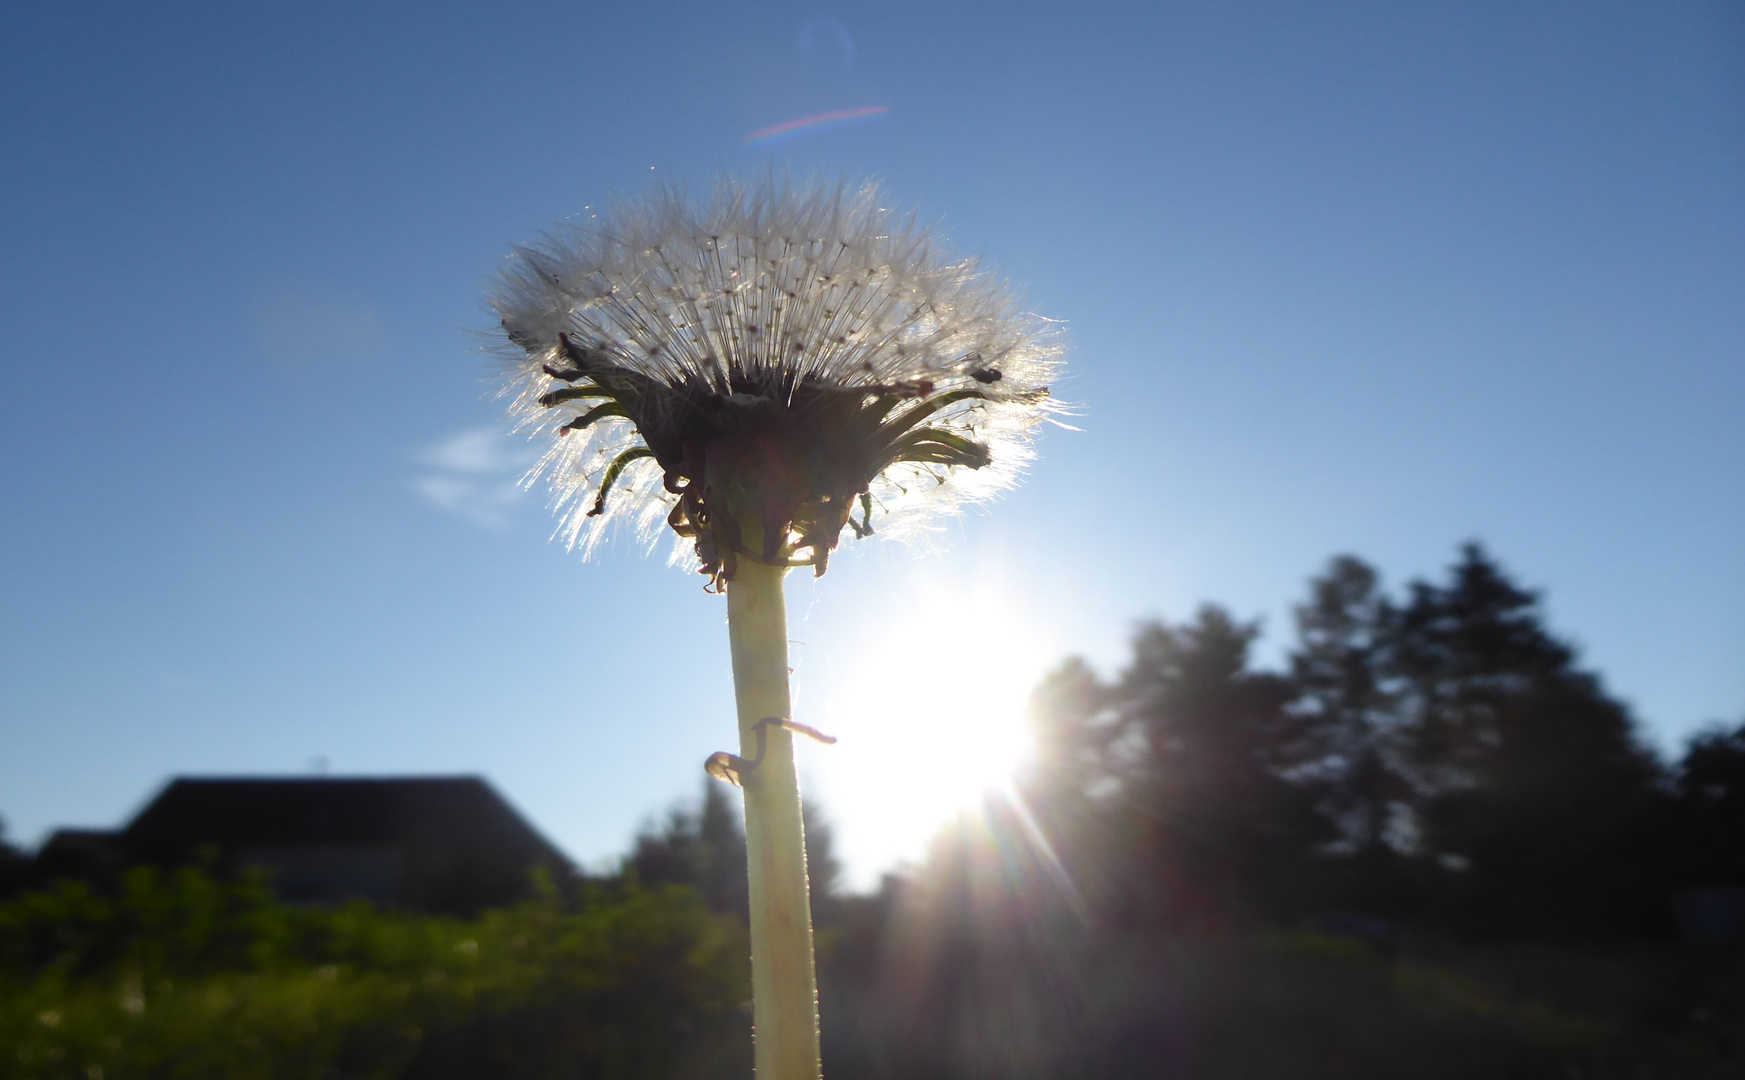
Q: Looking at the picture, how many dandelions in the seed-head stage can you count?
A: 1